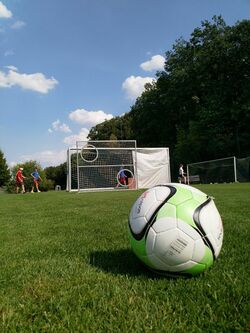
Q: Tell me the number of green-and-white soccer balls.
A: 1